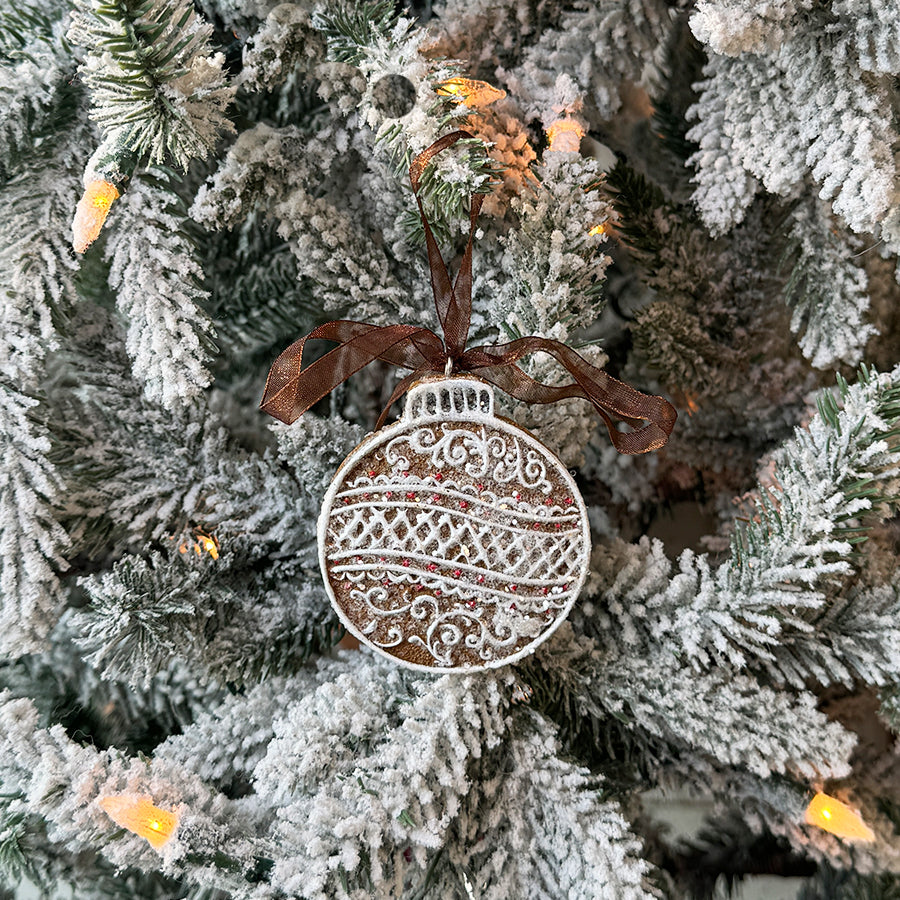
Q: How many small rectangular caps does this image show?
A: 1